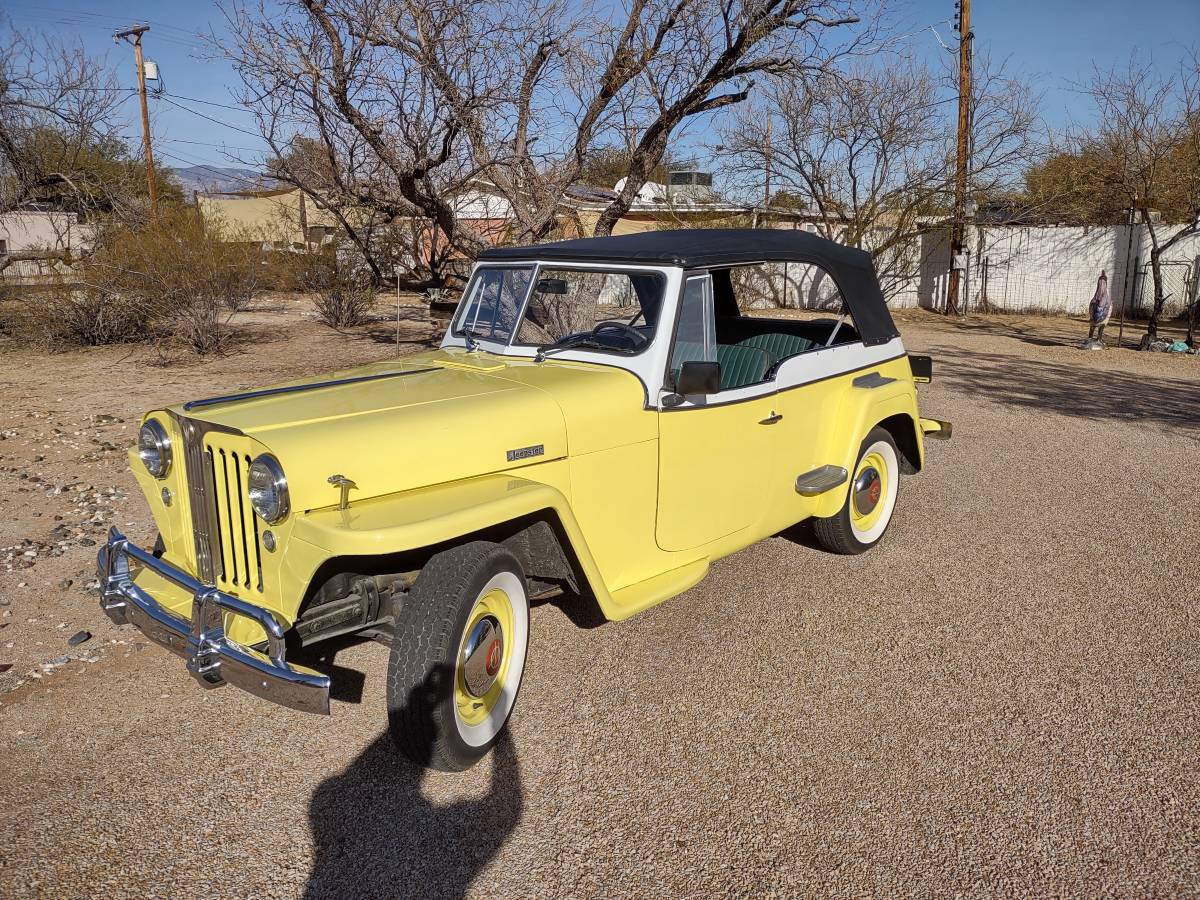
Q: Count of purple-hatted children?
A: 0